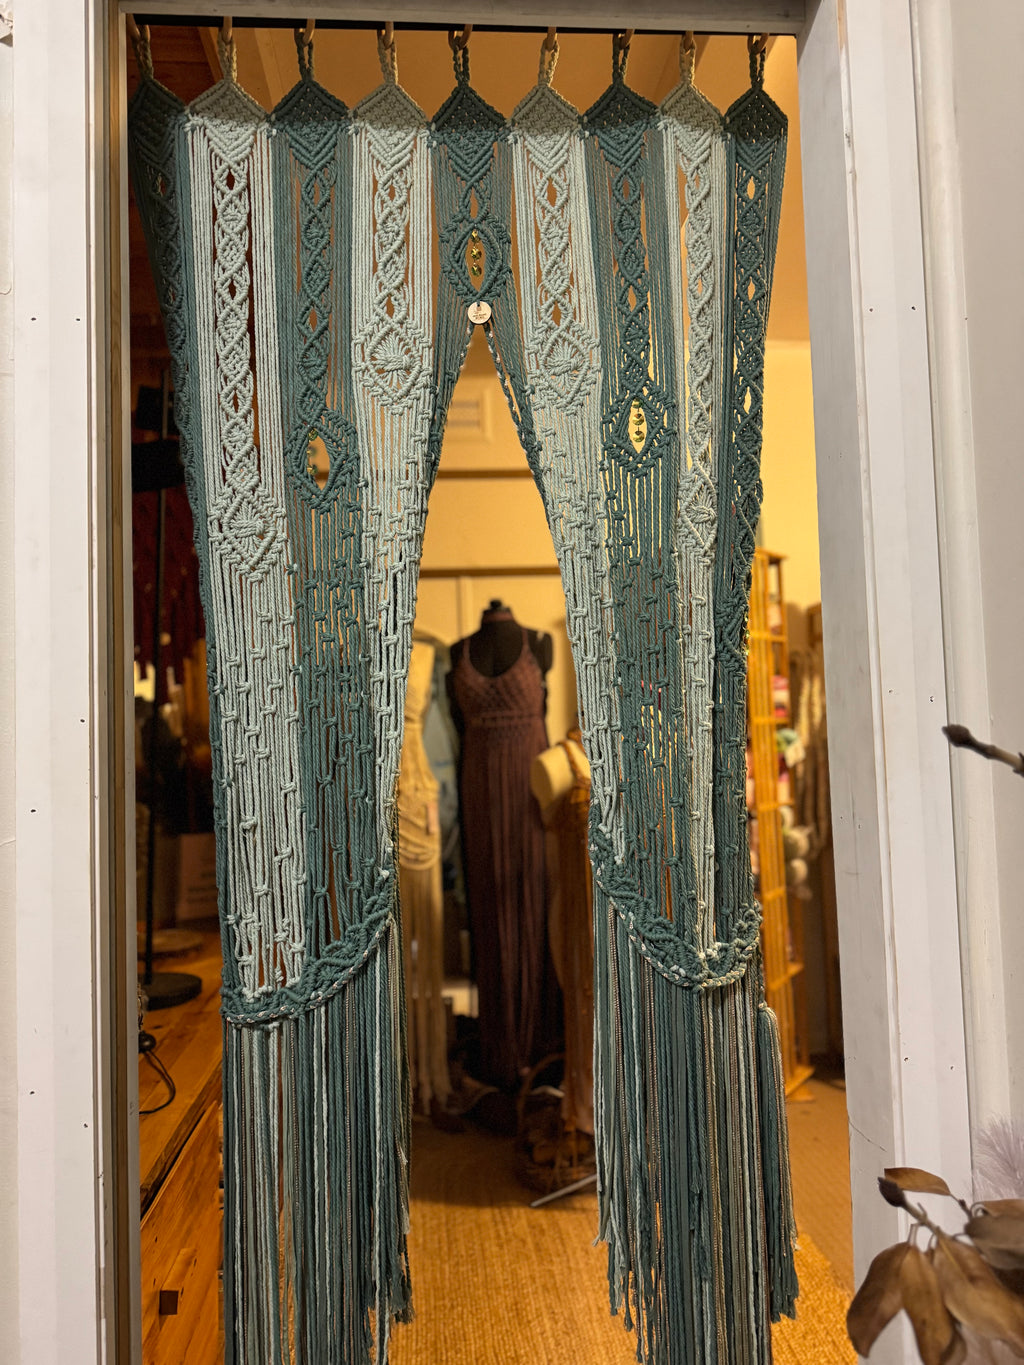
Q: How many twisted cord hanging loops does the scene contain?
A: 9